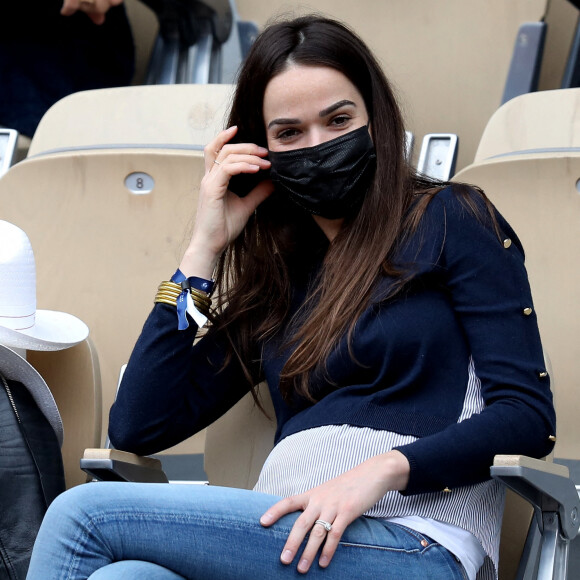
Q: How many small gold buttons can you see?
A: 5